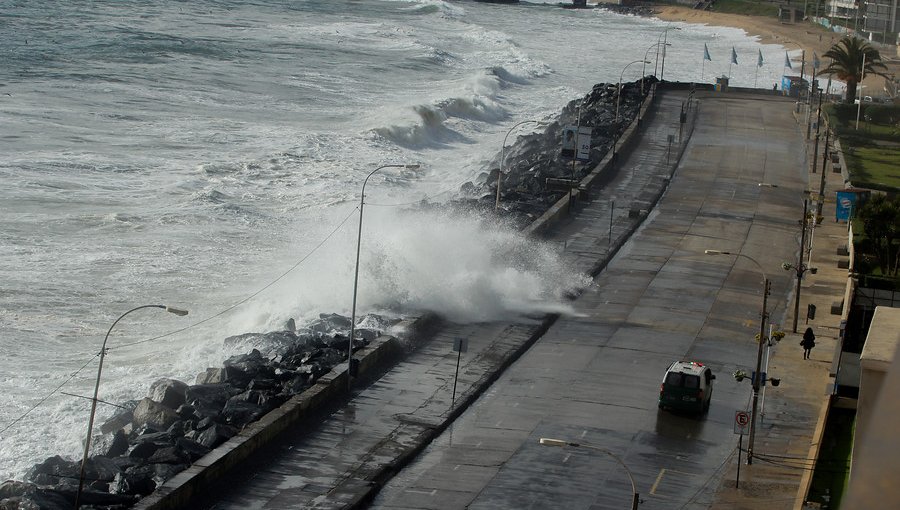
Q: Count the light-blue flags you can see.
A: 5